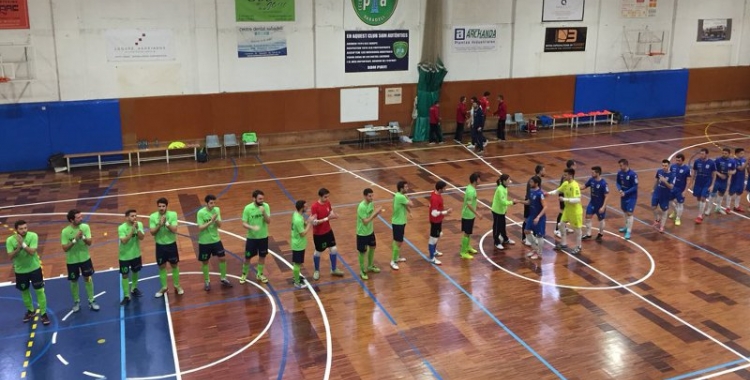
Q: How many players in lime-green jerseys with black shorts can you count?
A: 10